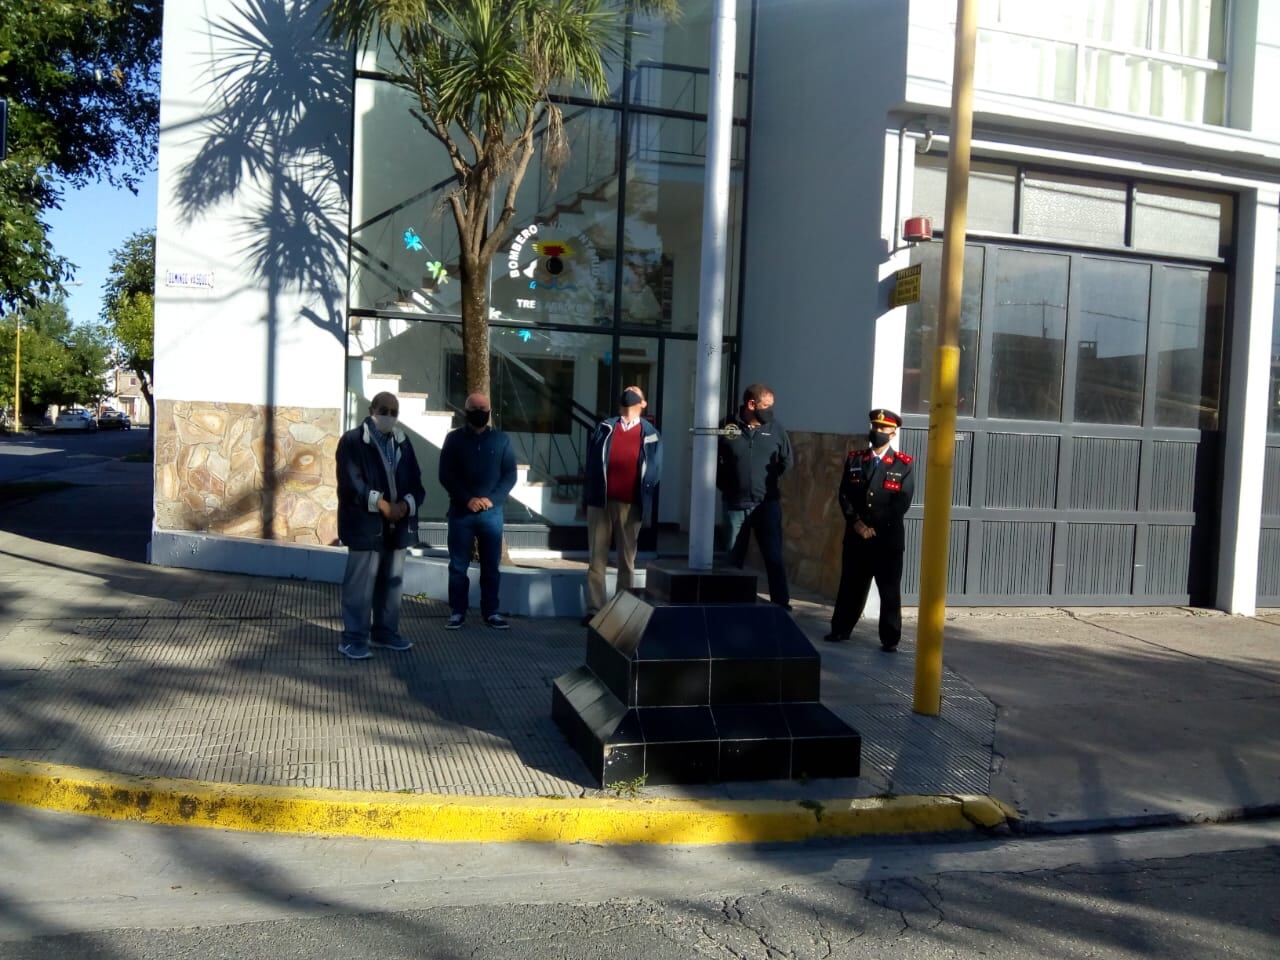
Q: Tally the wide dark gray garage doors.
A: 1